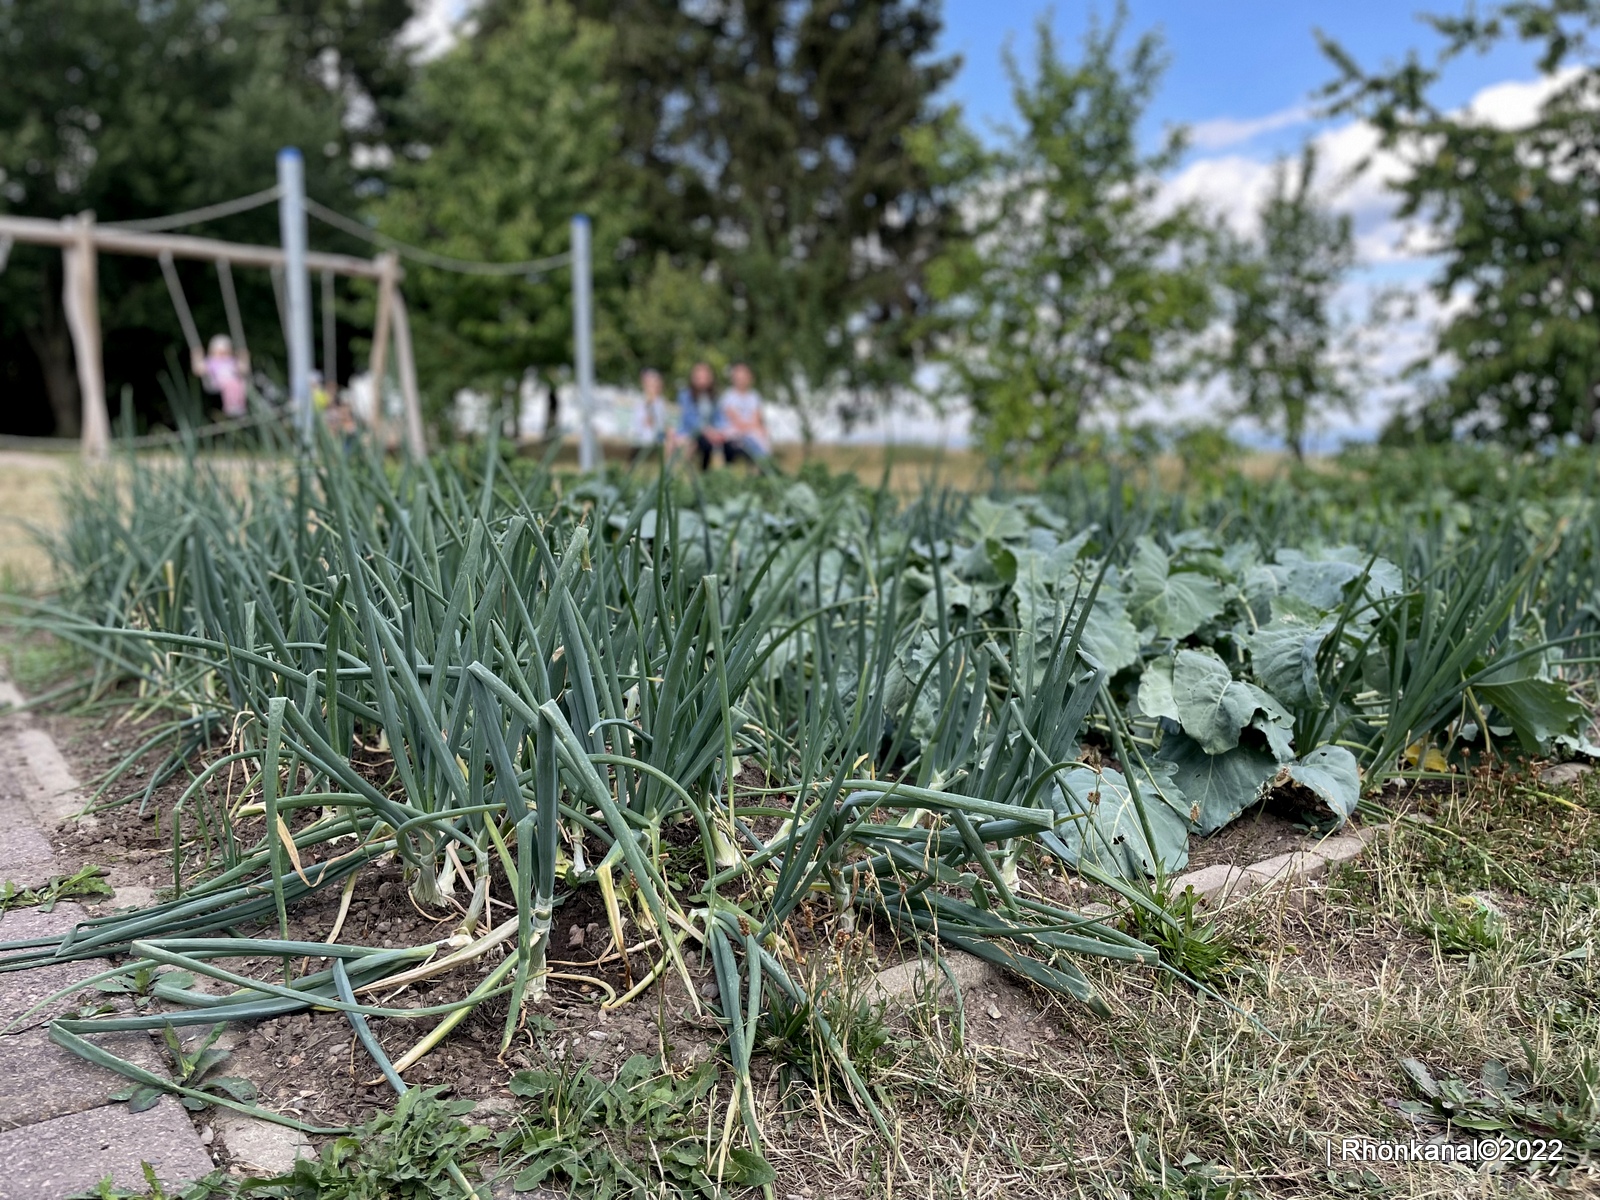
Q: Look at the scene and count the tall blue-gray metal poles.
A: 2